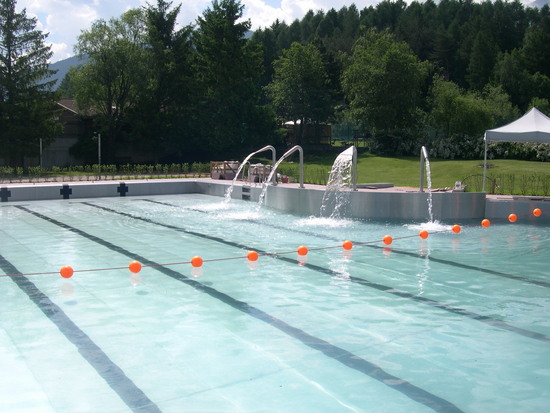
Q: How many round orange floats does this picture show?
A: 12